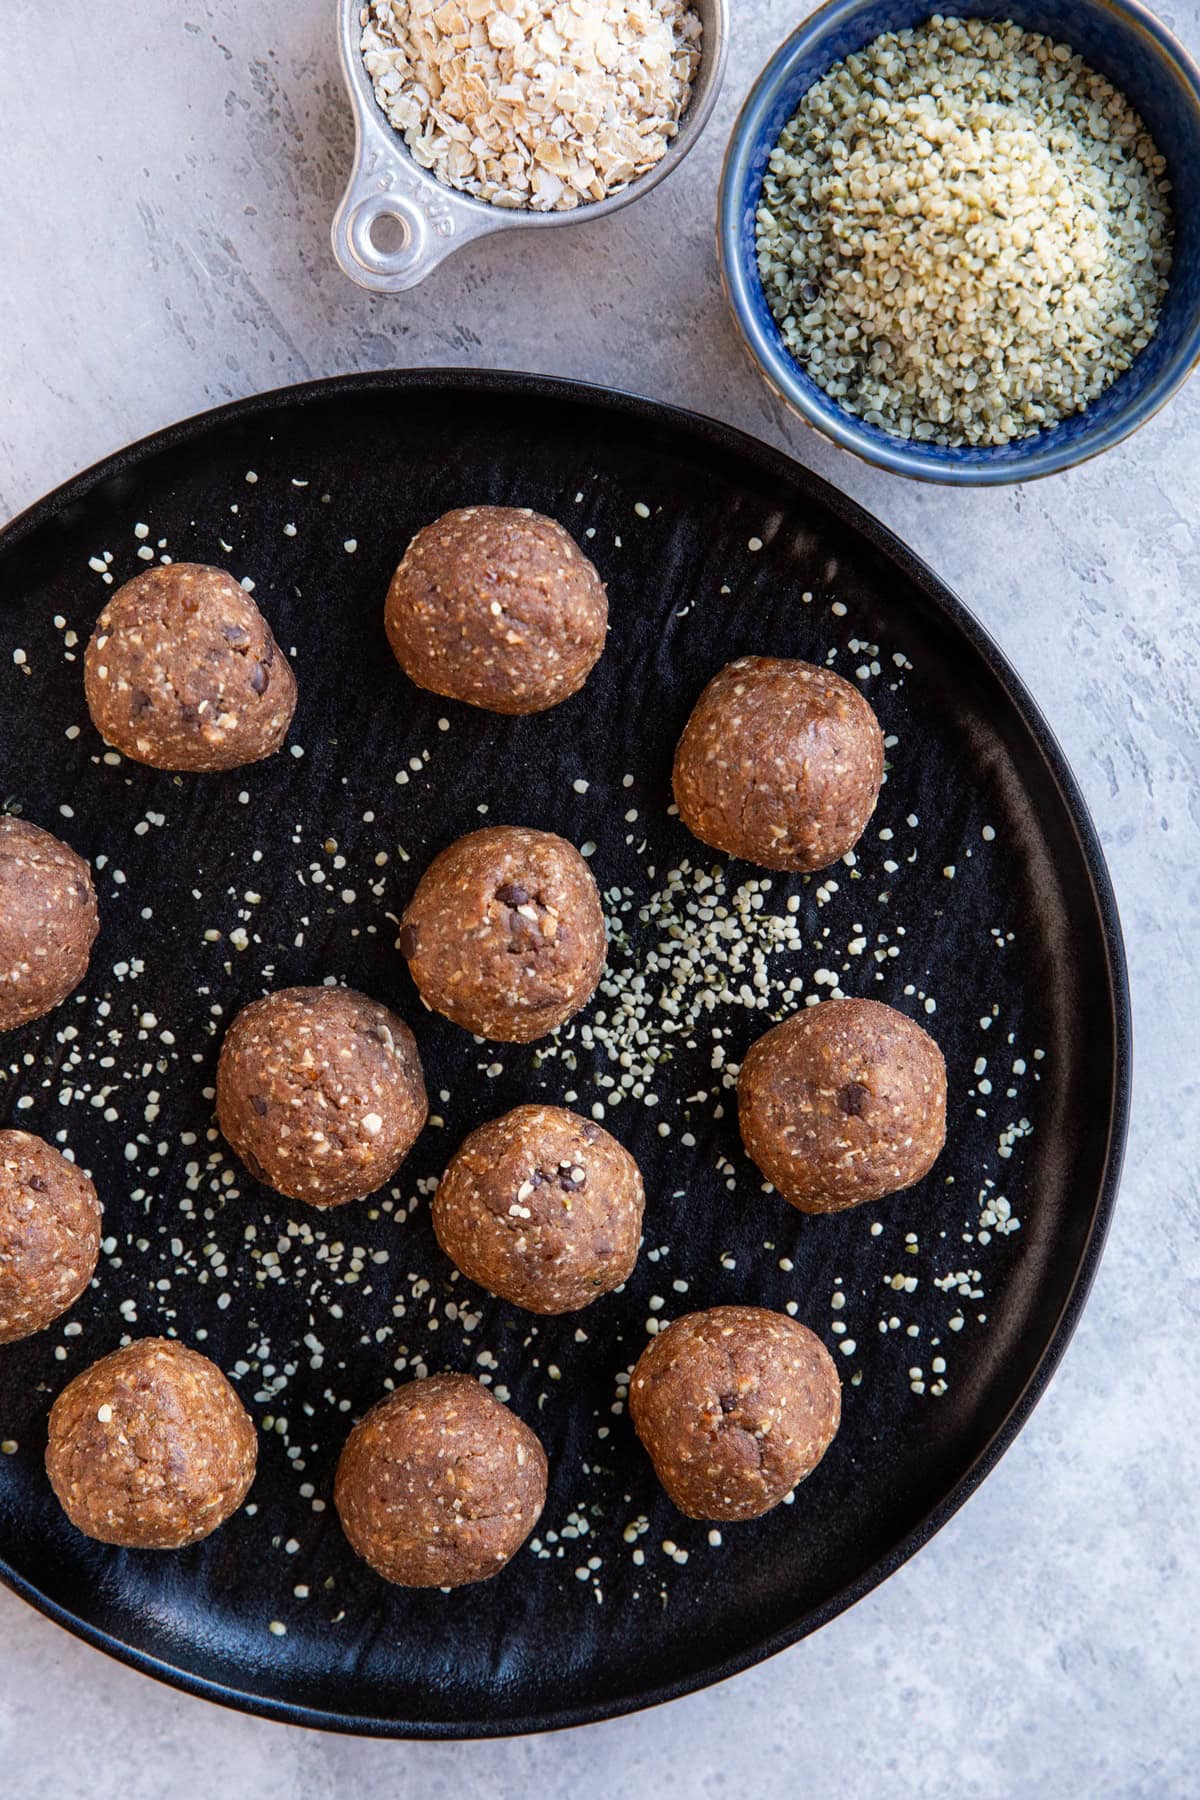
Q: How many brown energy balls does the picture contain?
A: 12